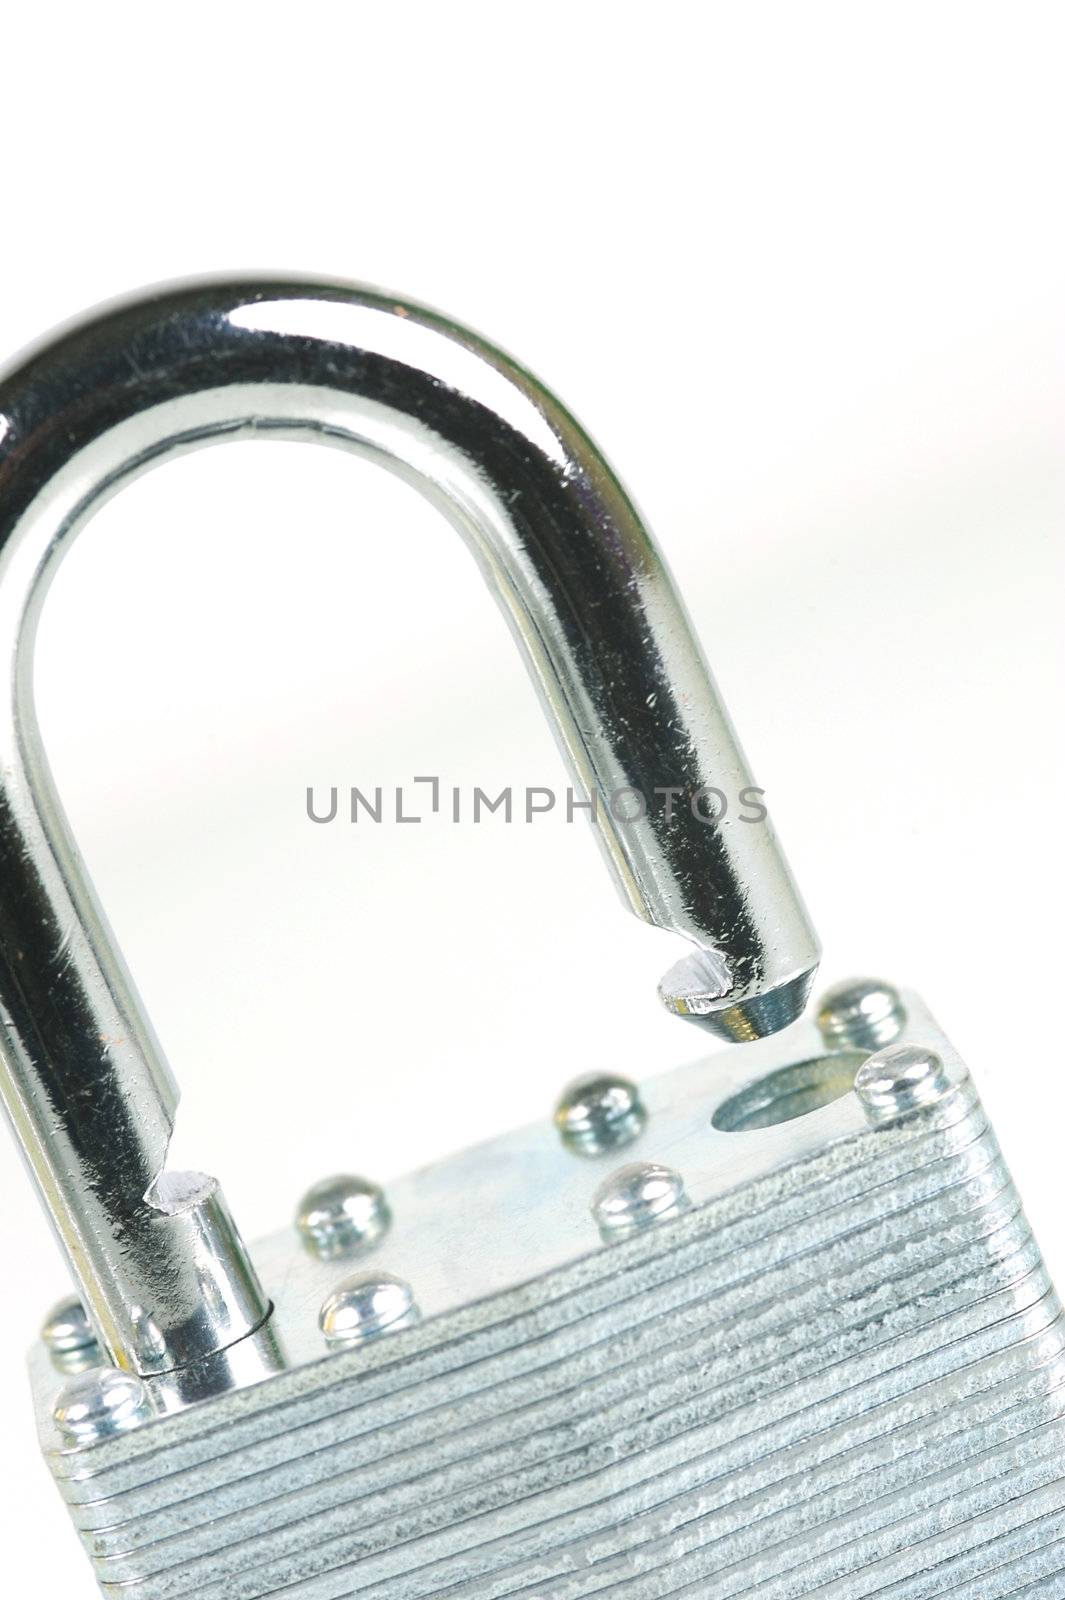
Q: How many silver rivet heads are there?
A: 8